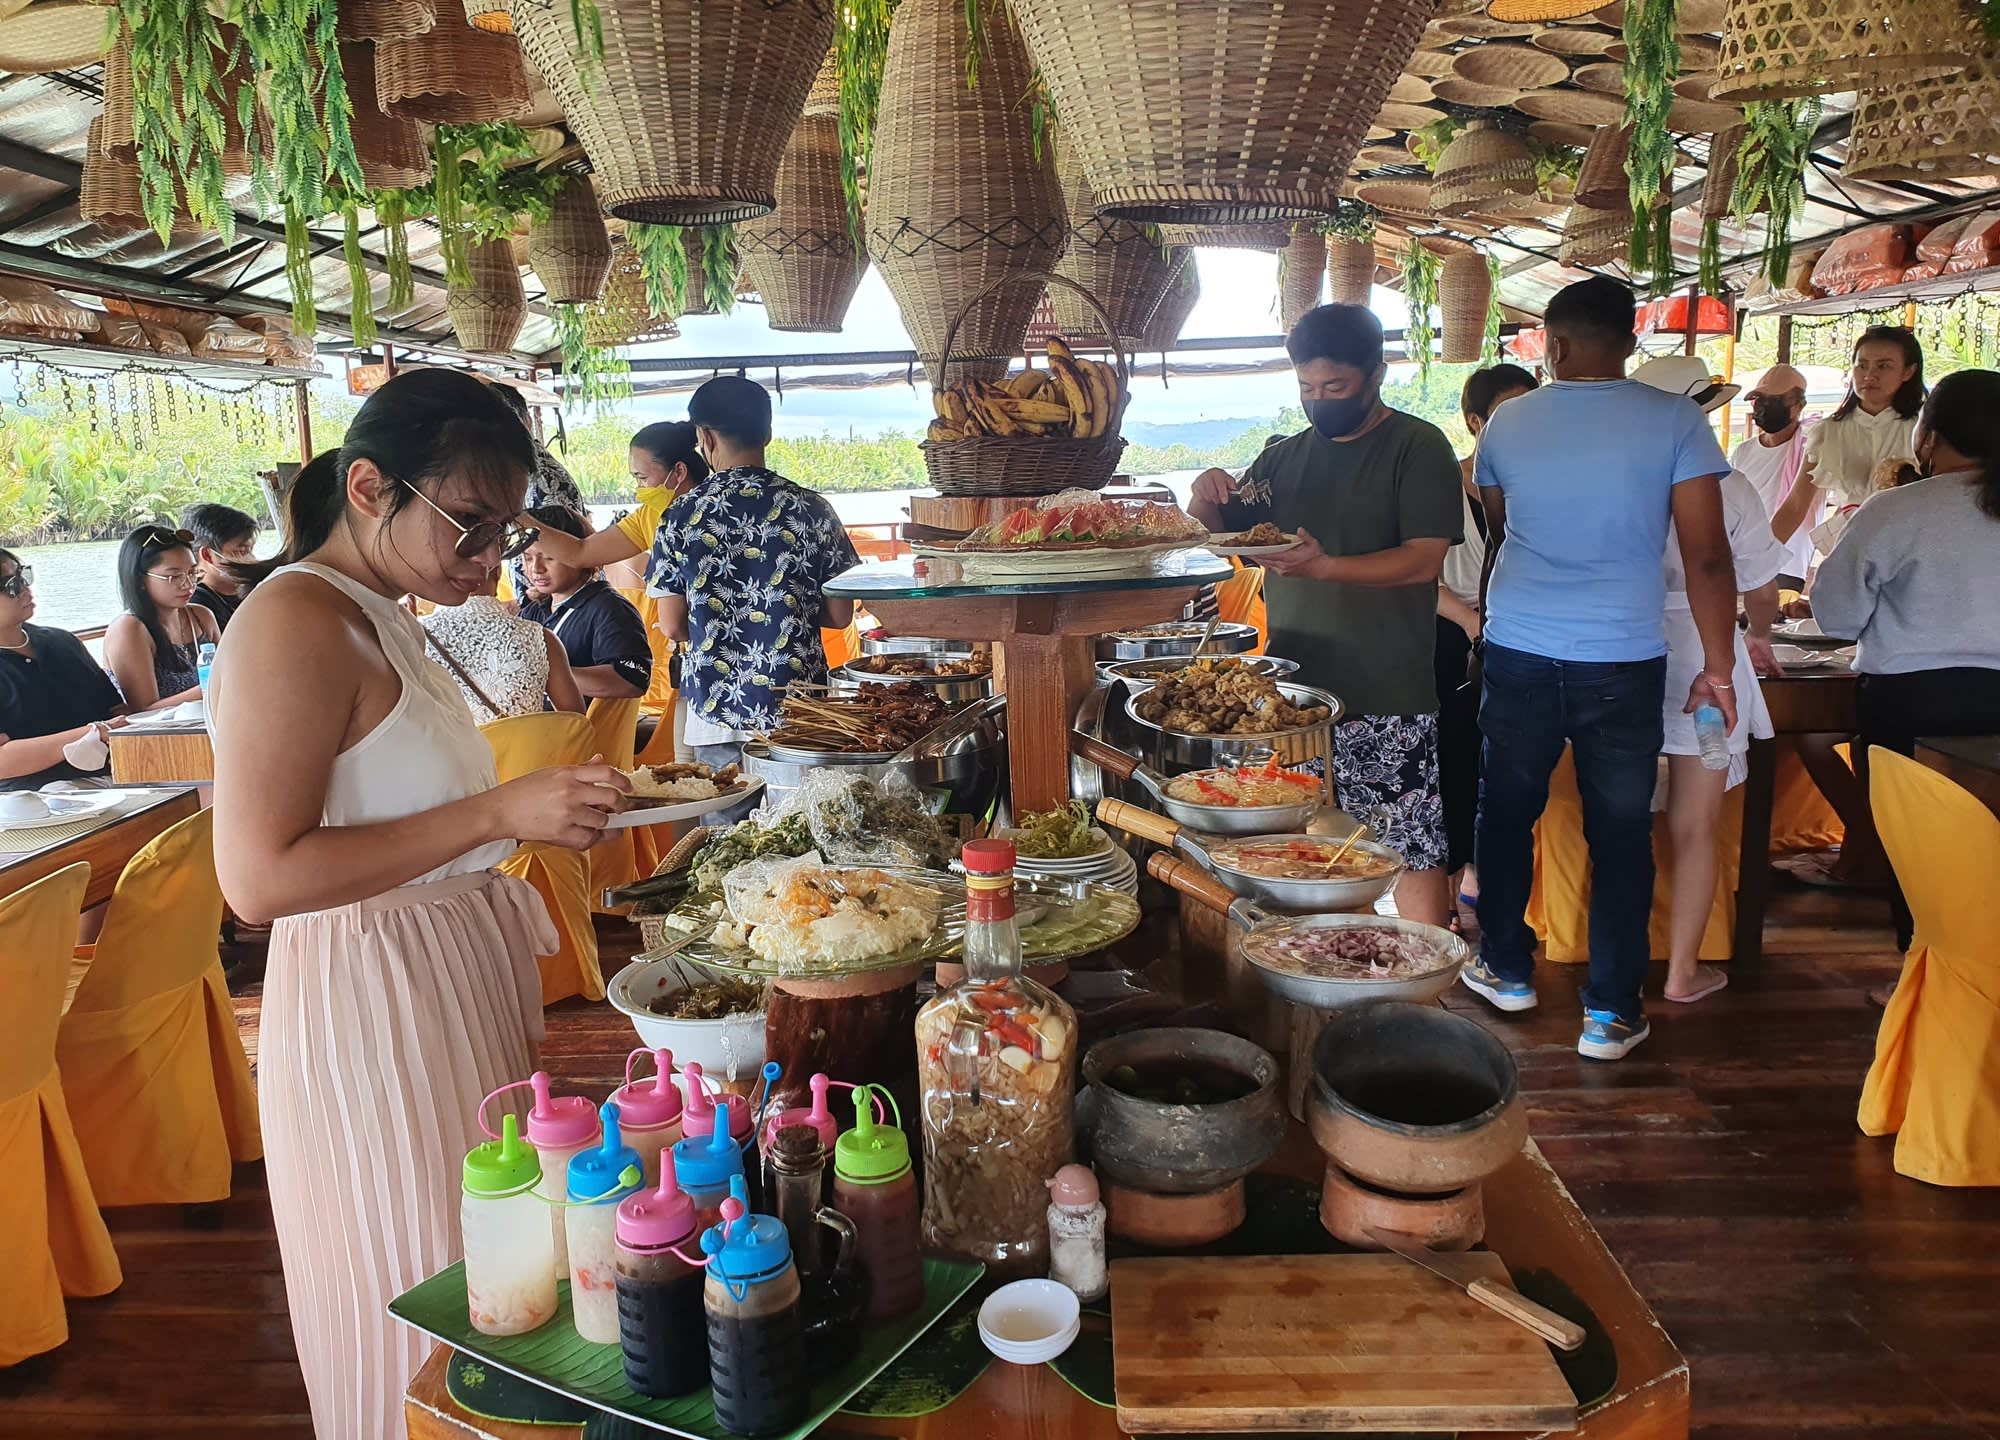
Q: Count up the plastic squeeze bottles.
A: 10